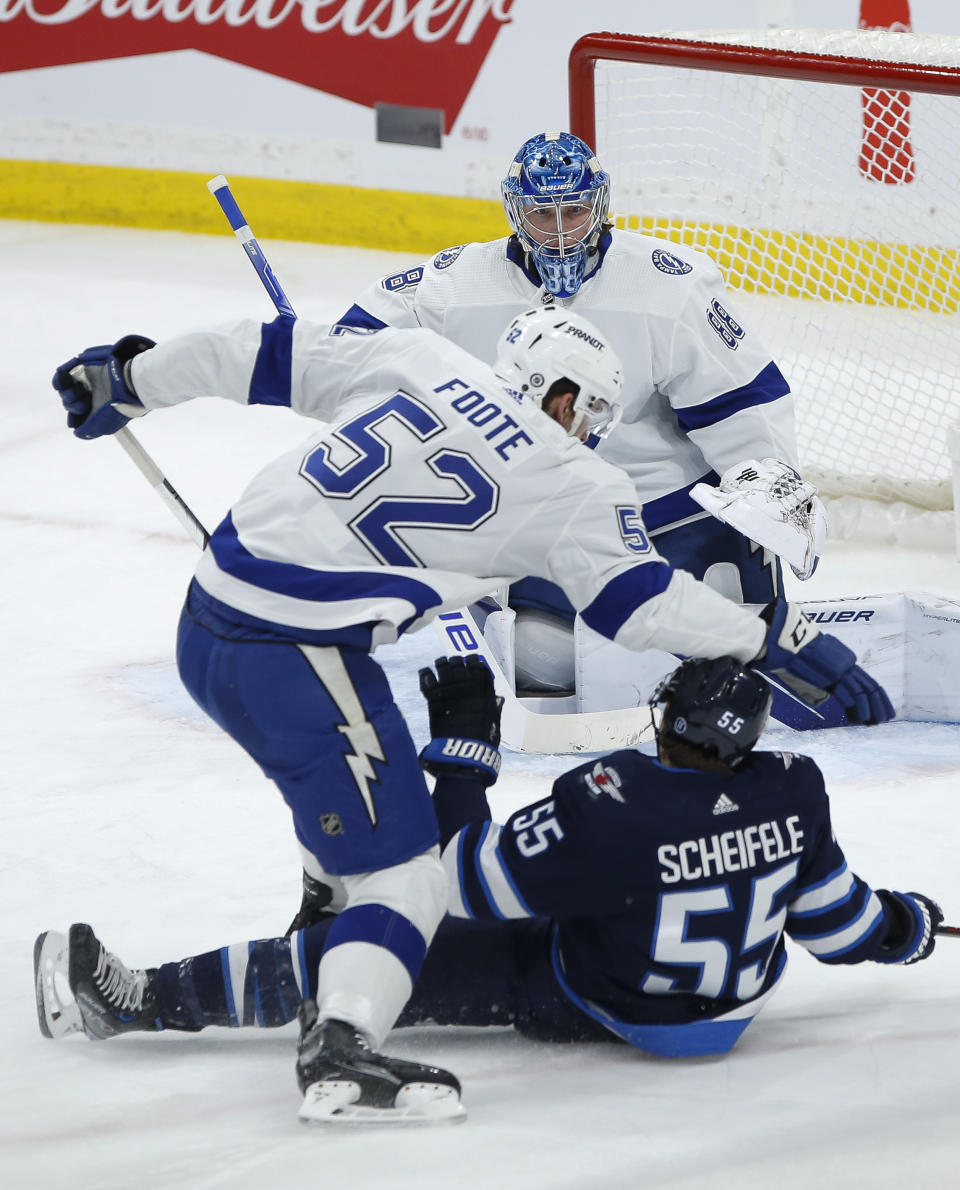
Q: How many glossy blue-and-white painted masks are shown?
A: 1